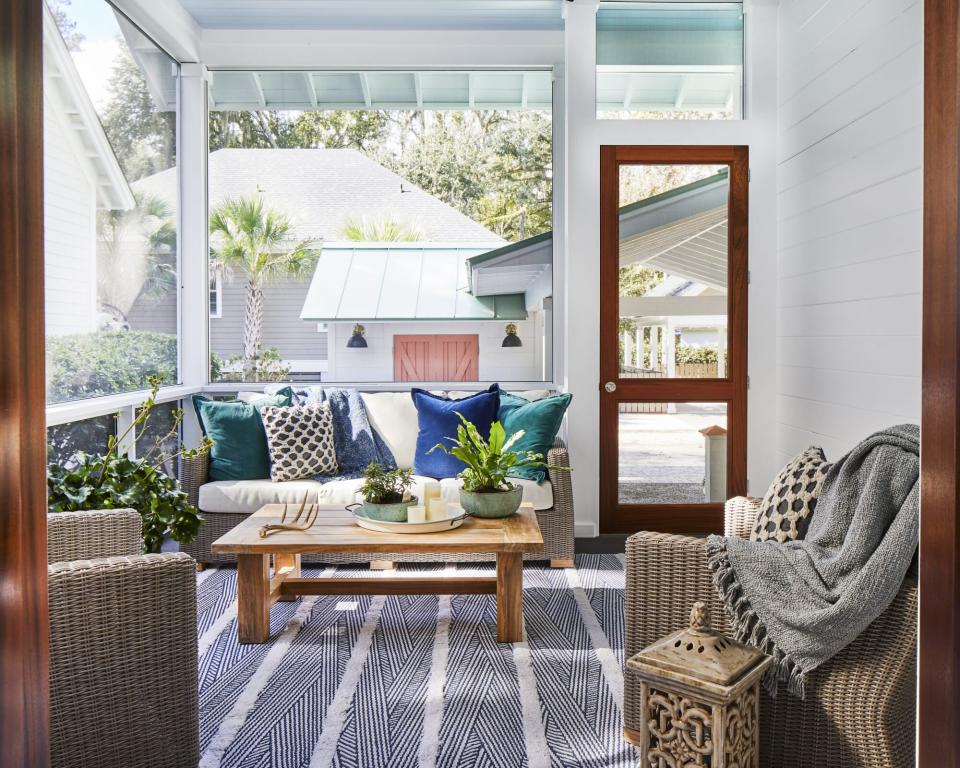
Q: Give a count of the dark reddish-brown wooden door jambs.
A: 2